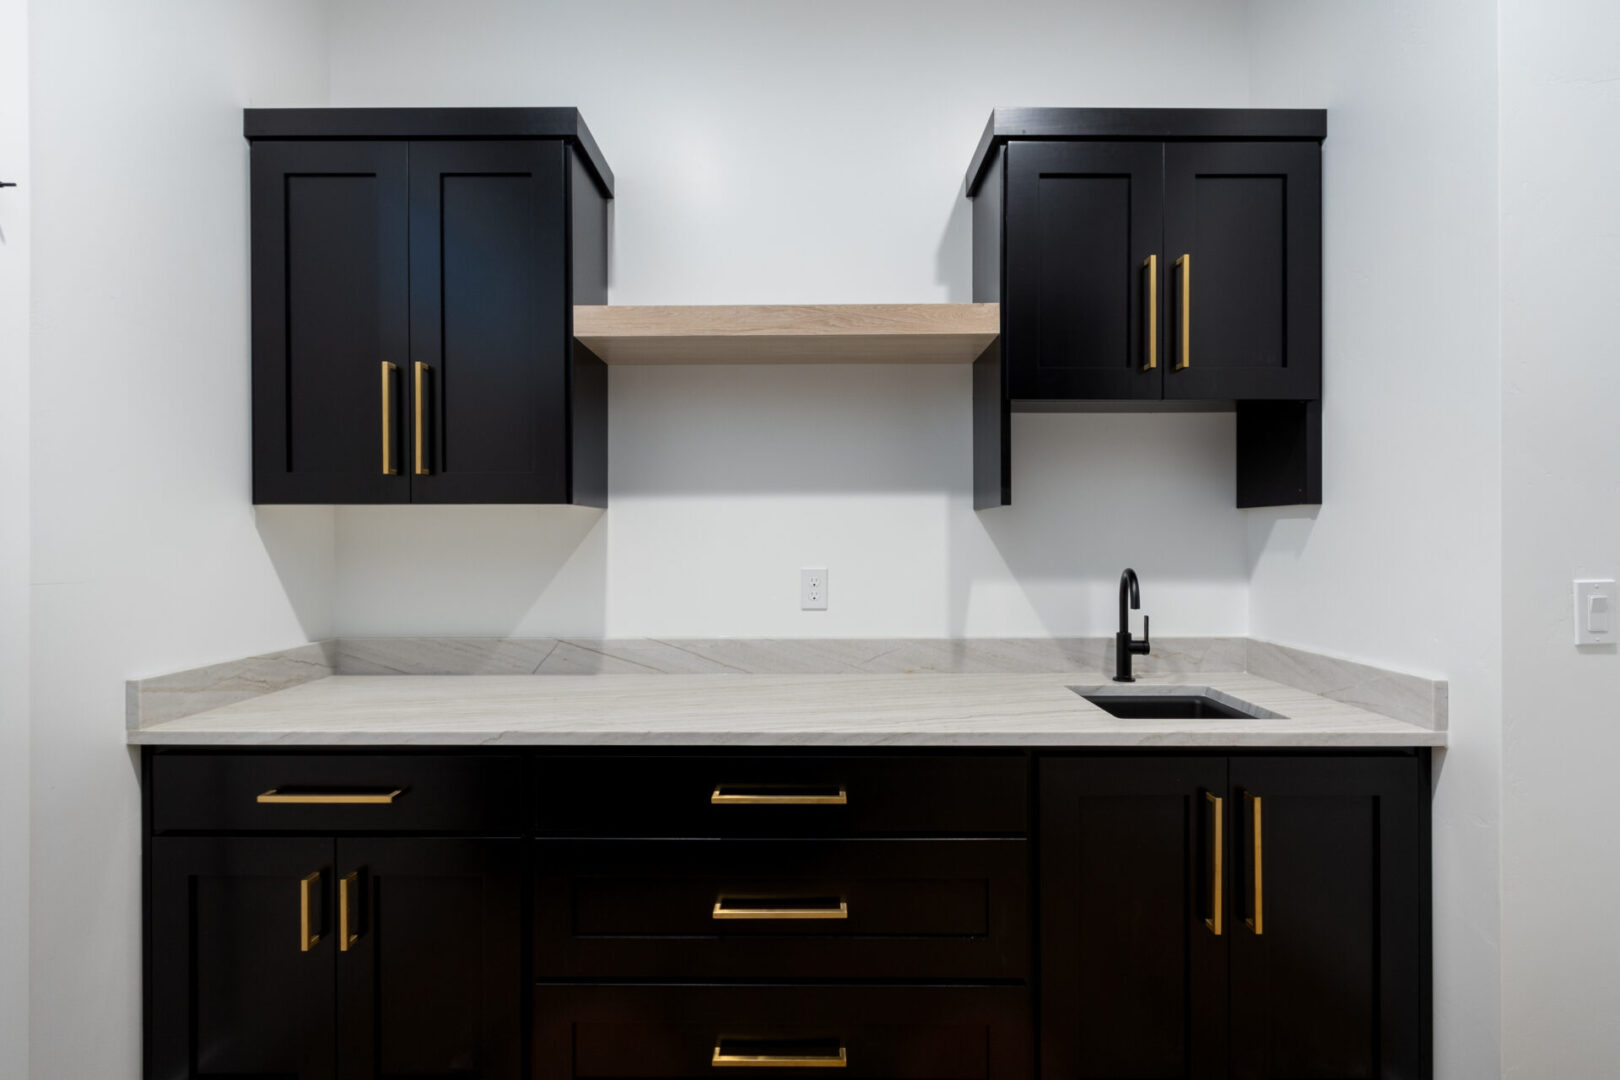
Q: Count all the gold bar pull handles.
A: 12